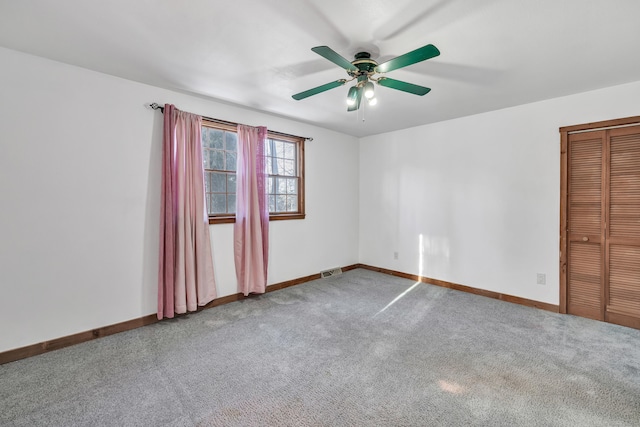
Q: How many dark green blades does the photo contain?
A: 5